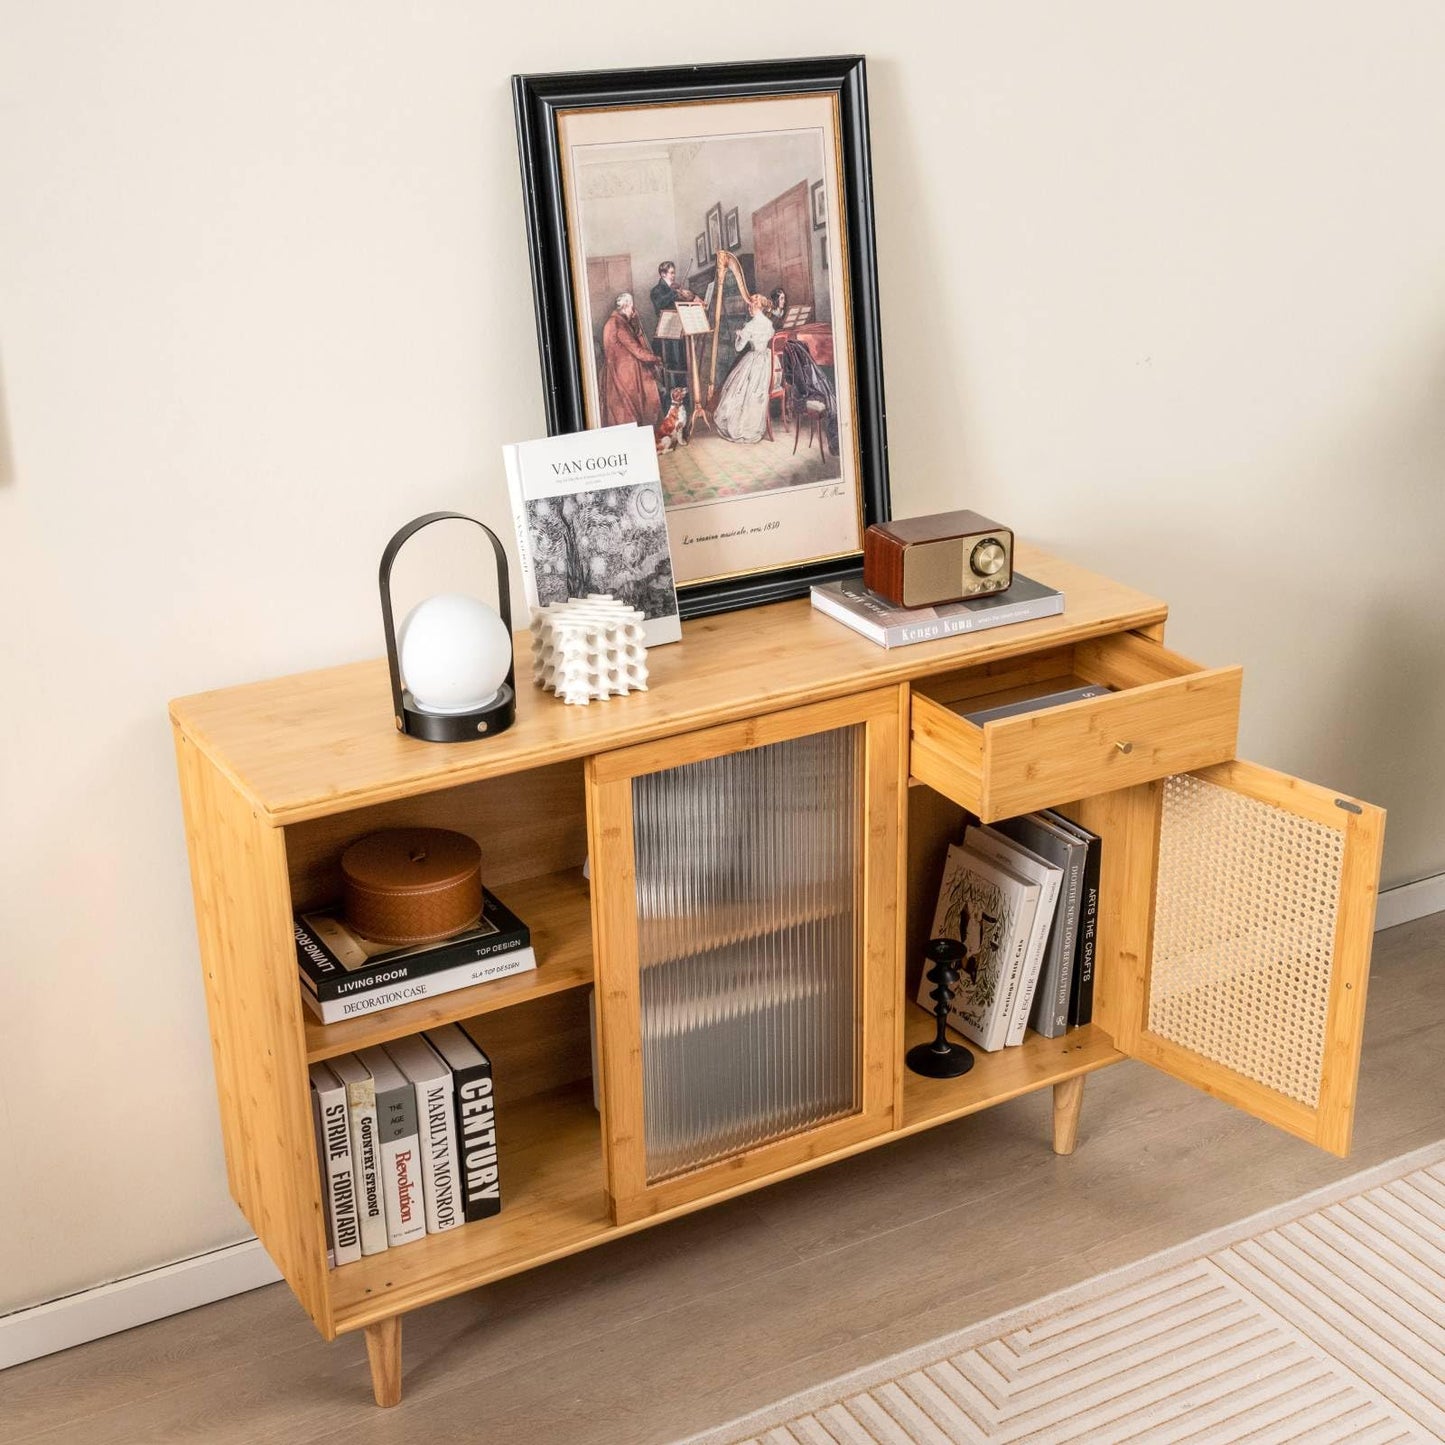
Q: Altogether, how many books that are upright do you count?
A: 11